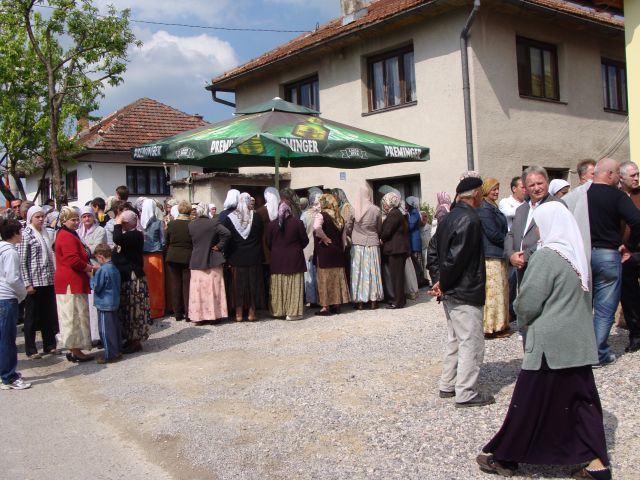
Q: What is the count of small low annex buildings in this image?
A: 1